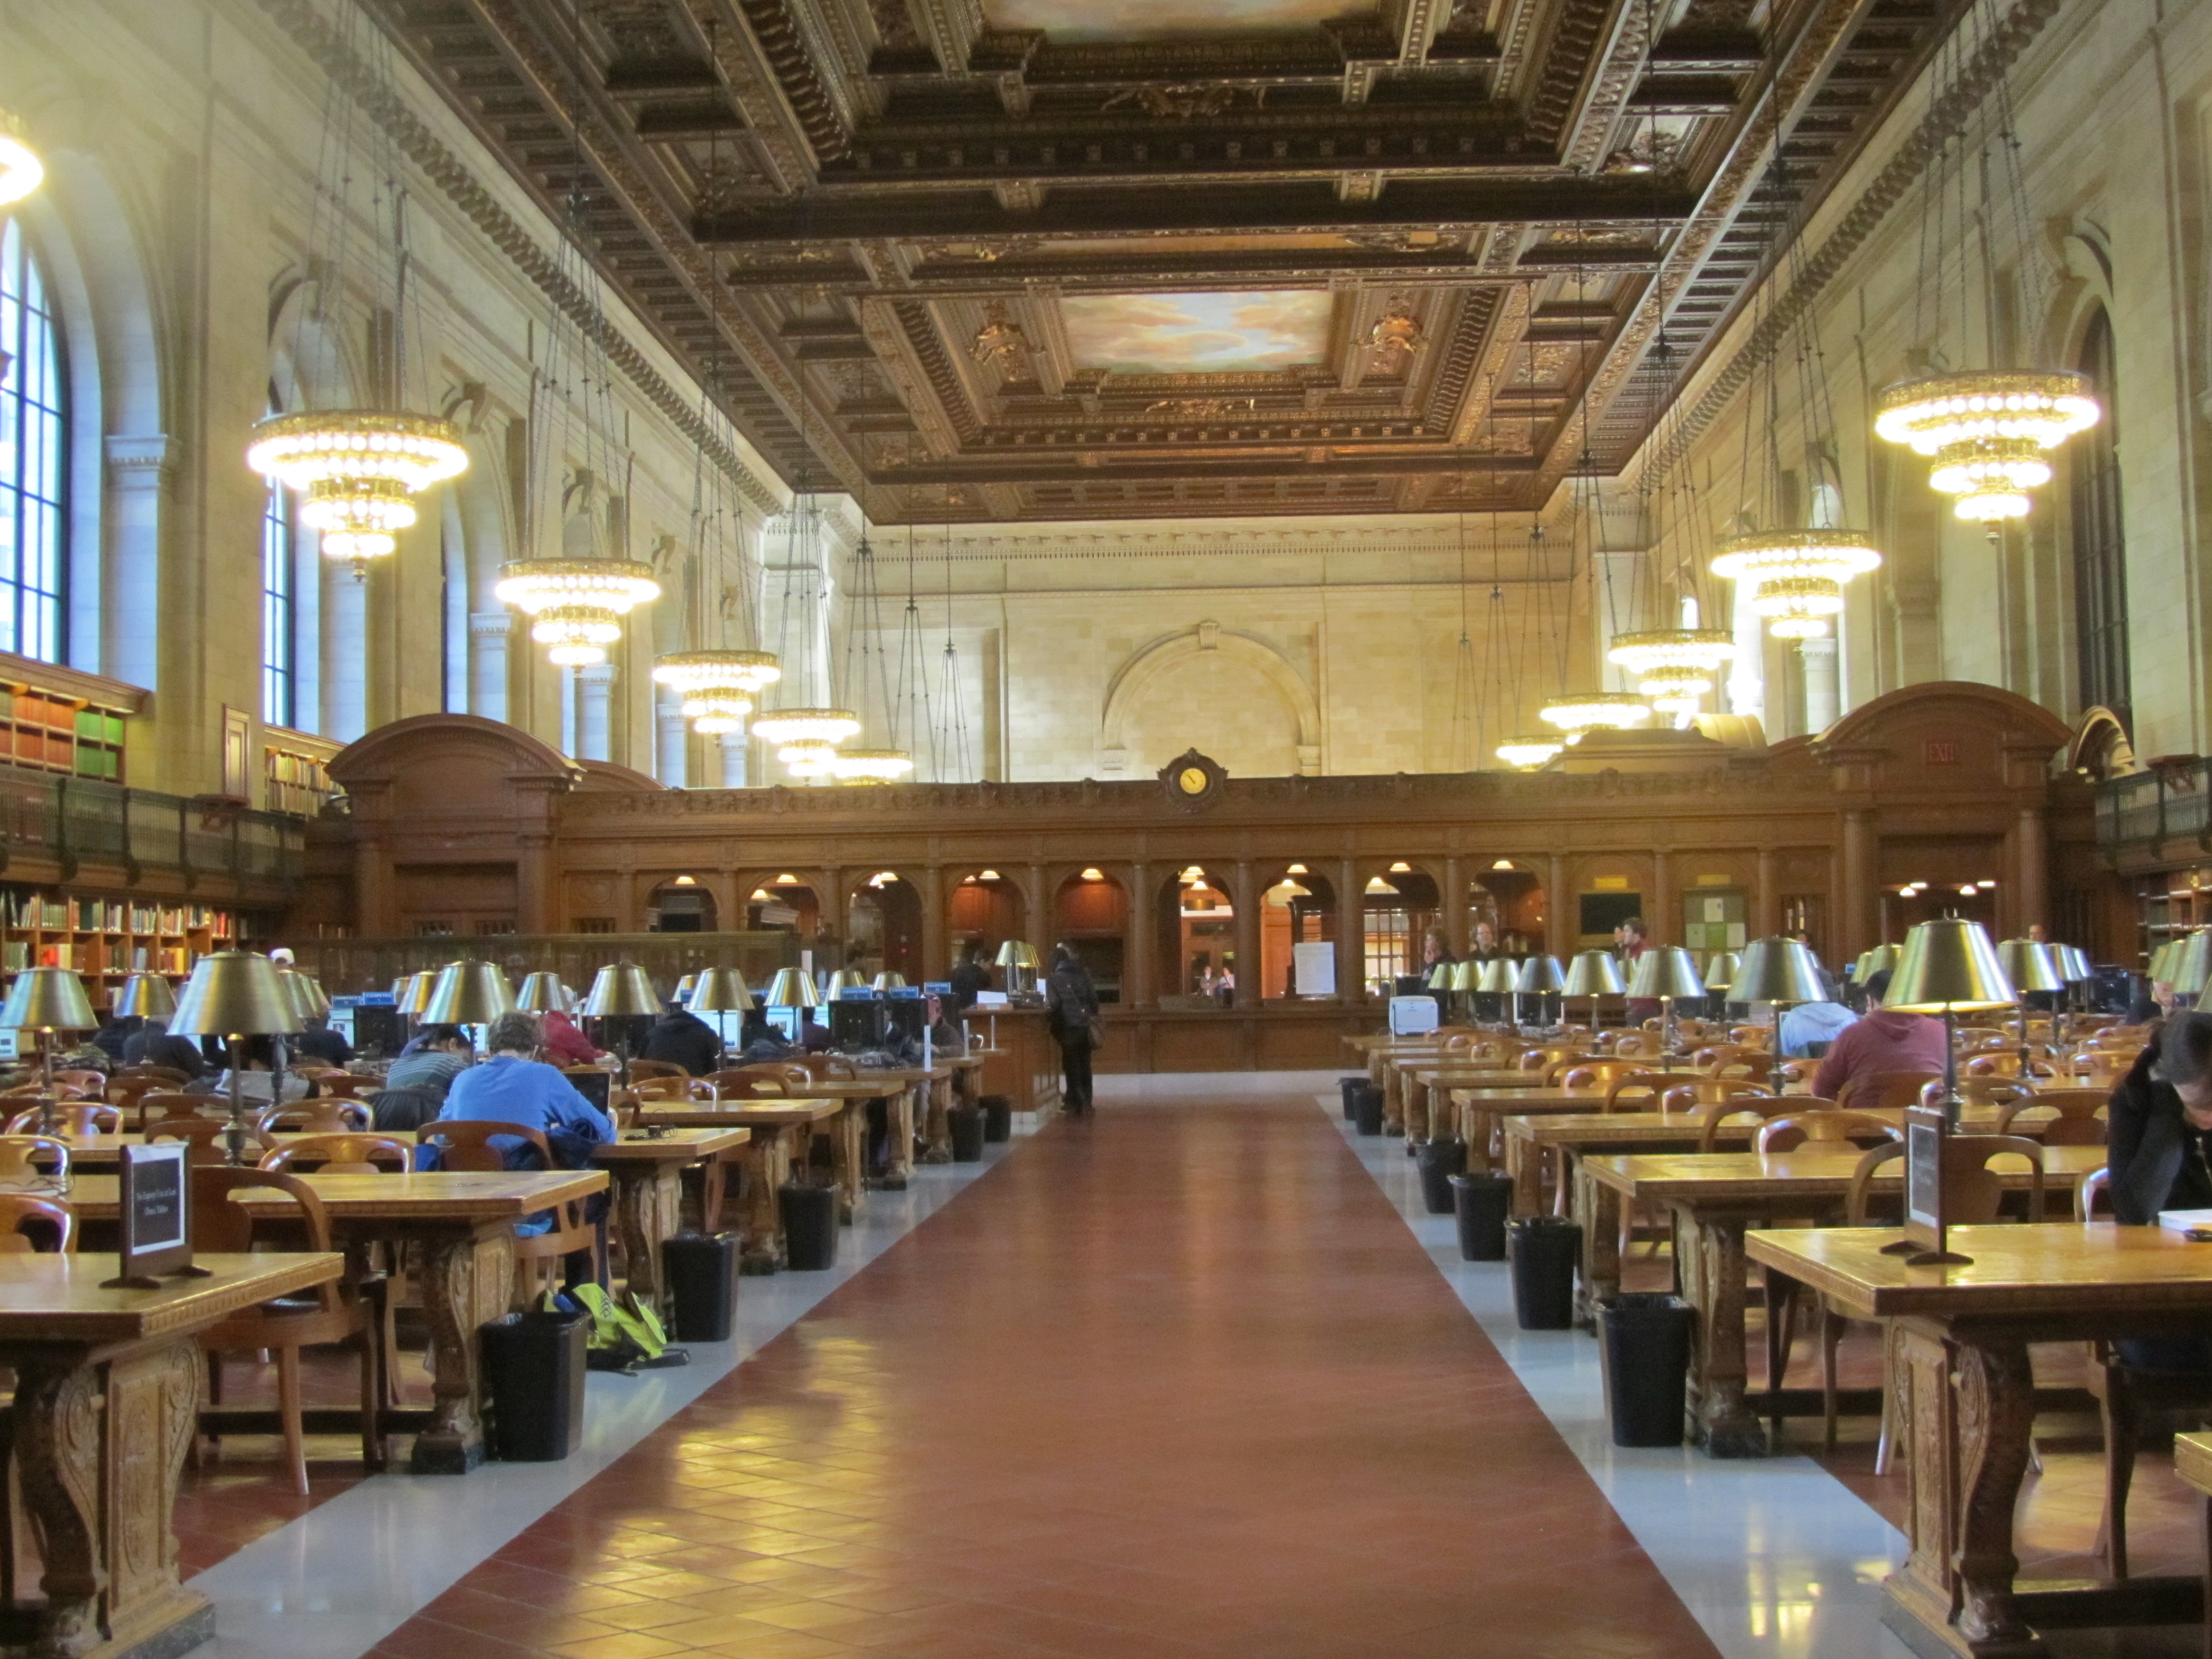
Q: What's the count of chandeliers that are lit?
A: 11